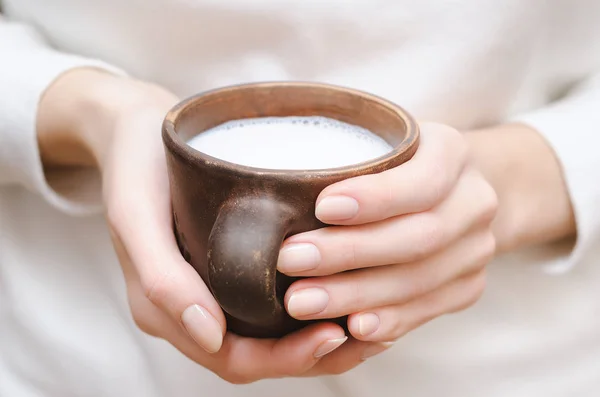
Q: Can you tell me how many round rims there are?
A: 1